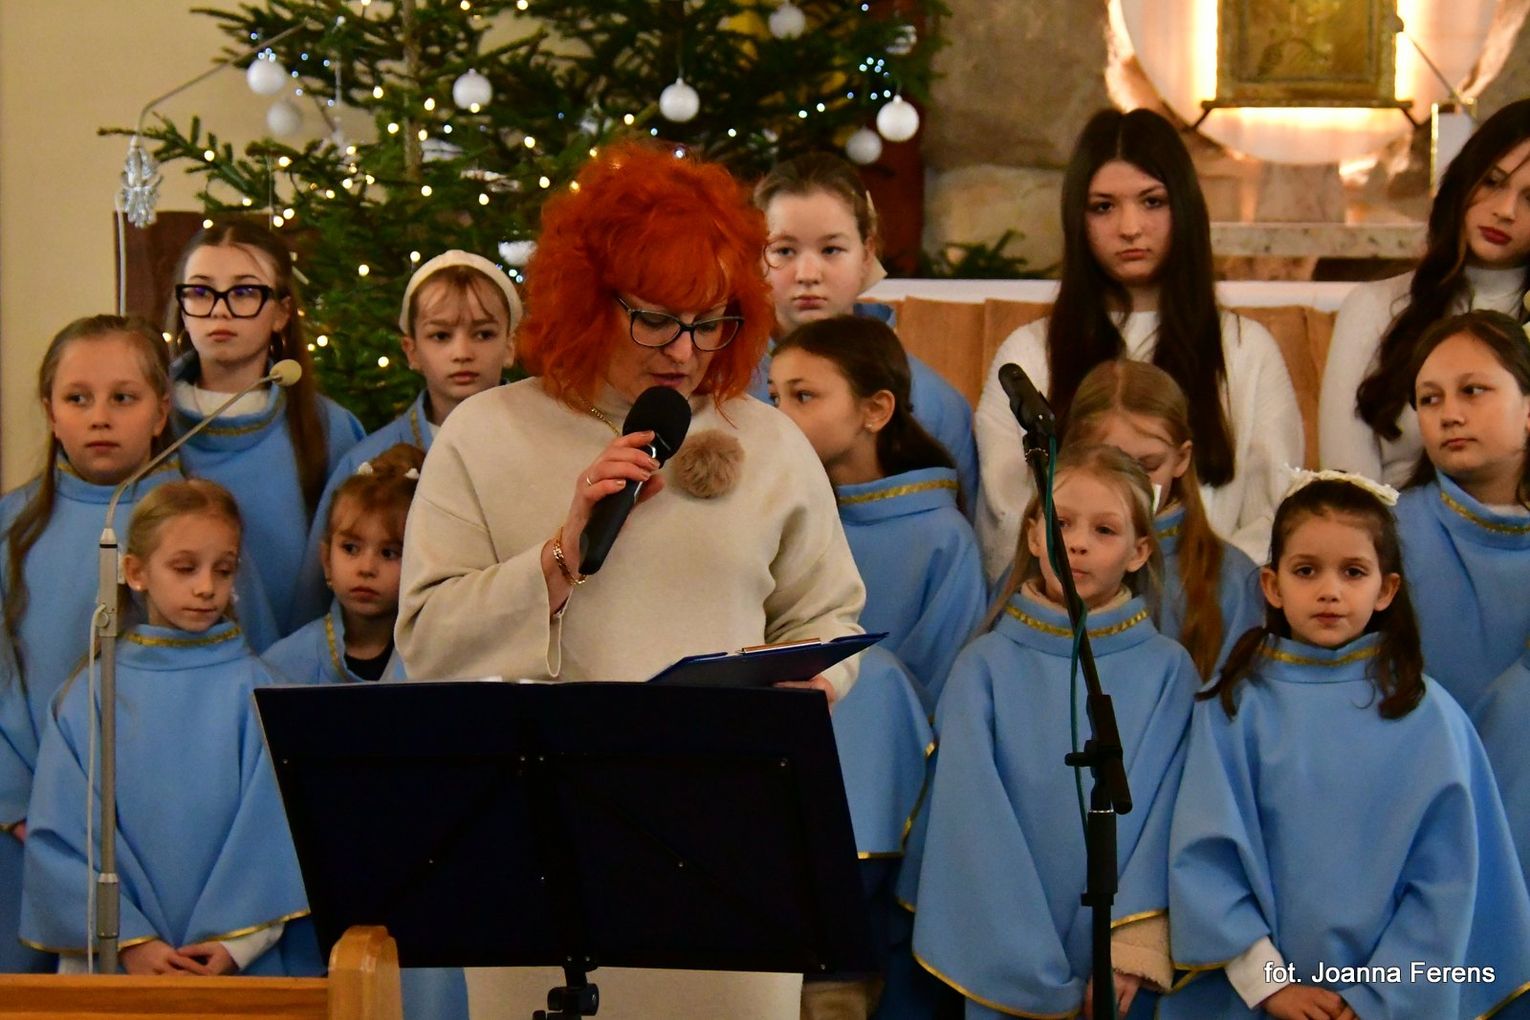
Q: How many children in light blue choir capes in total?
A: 11